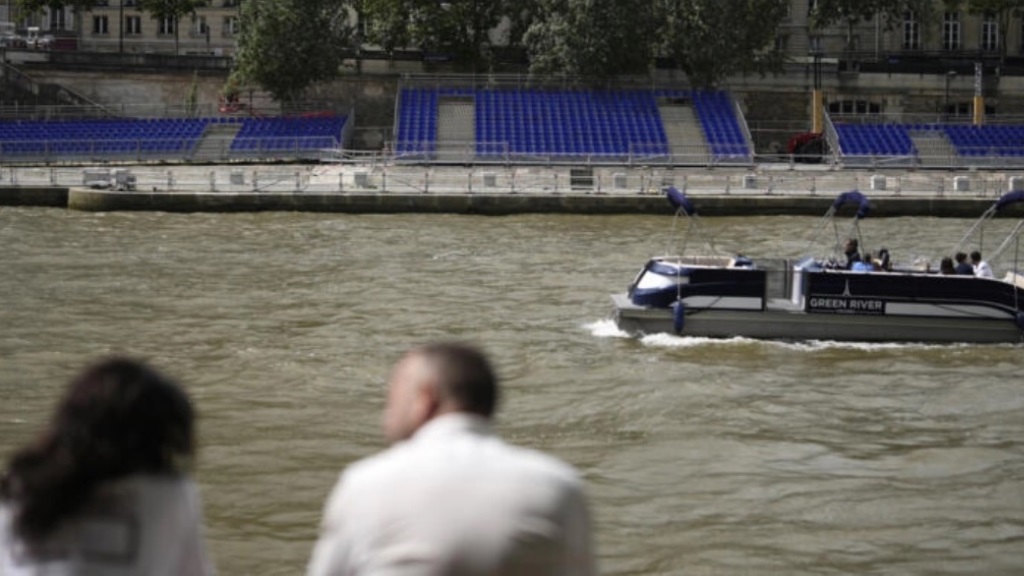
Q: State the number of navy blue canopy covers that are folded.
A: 3